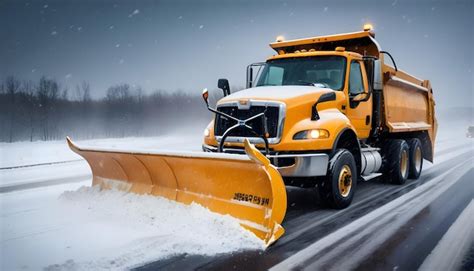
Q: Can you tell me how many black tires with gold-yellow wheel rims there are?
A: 3